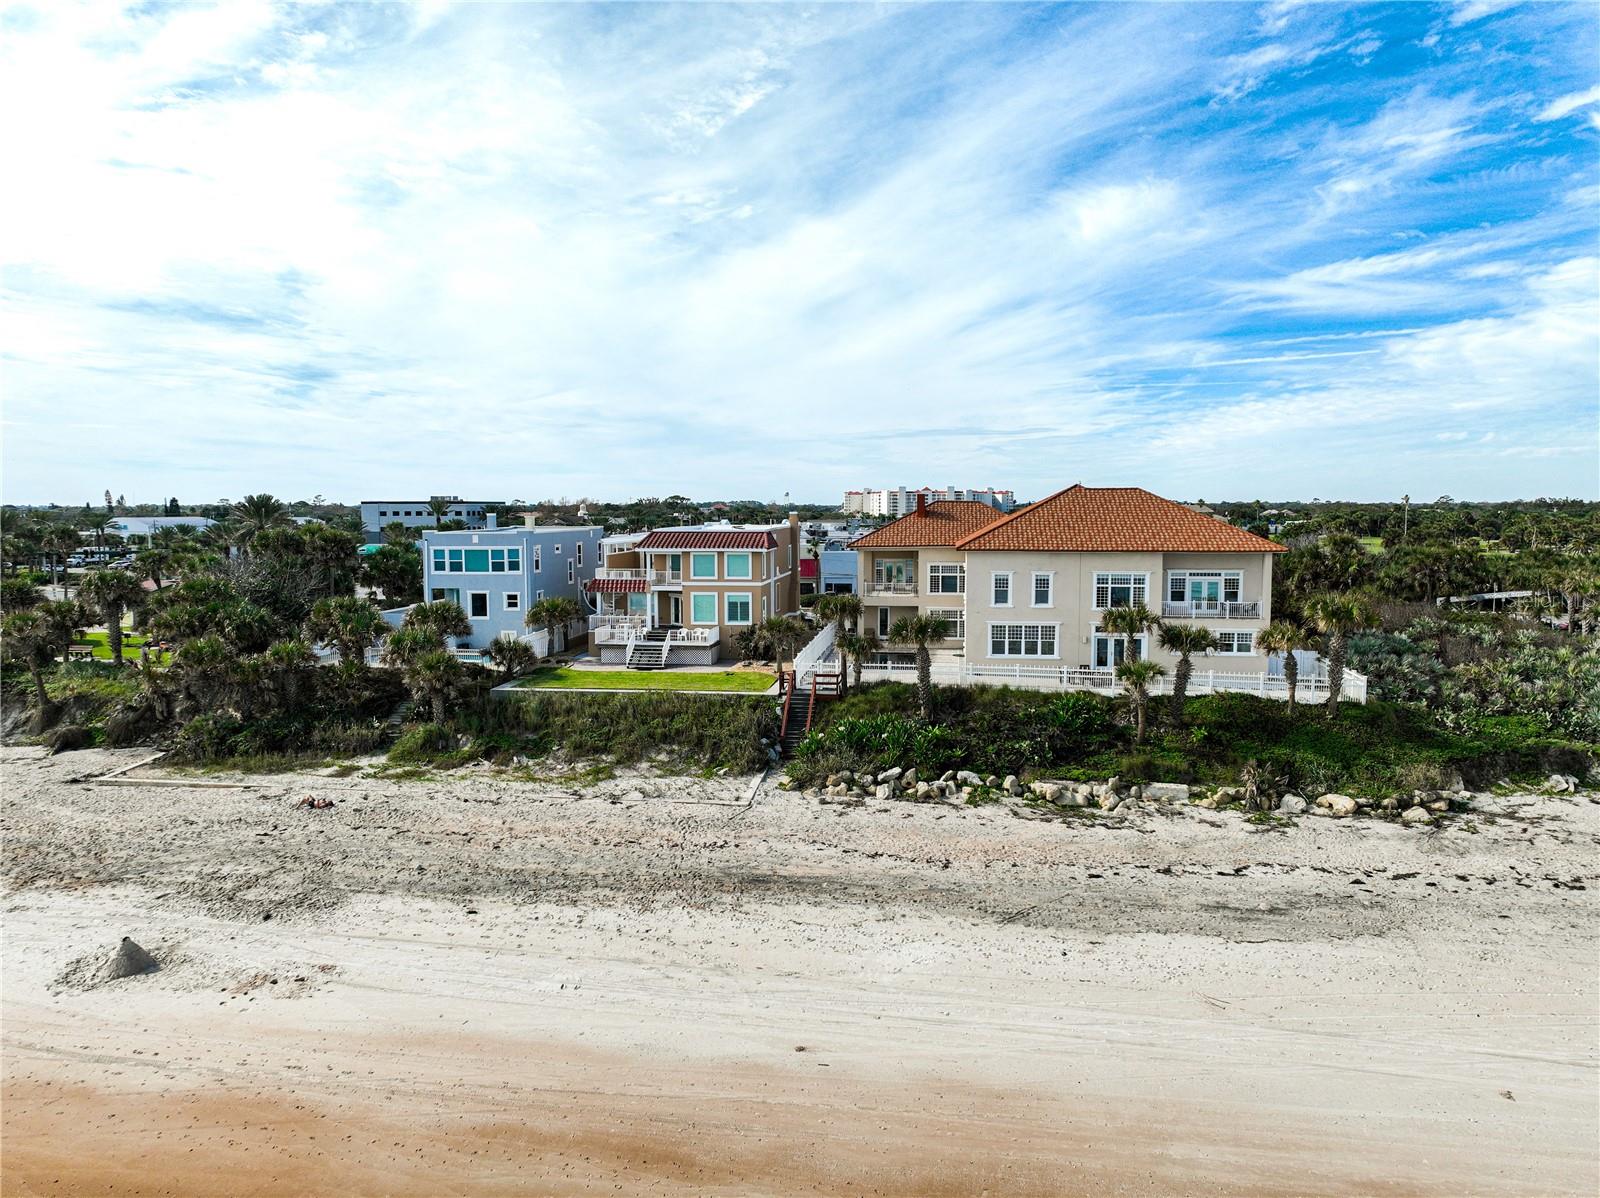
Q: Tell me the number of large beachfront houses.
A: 3